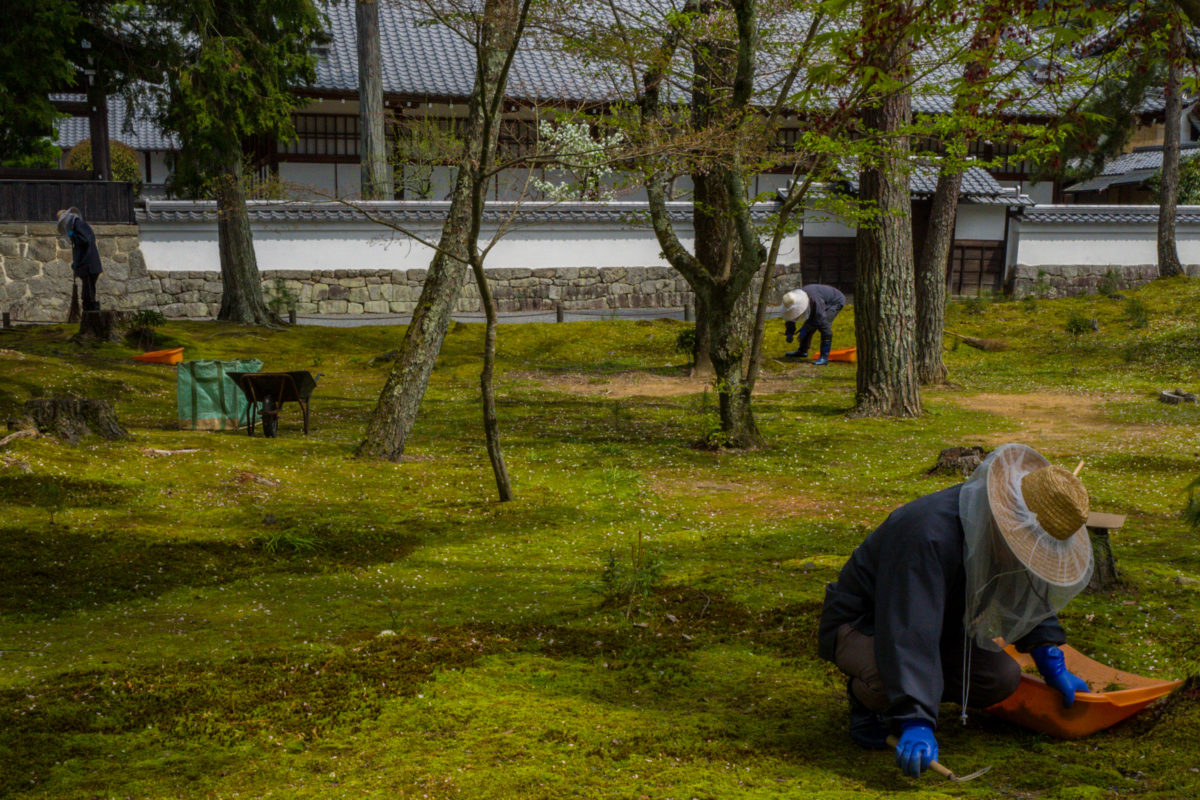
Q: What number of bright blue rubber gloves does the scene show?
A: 2